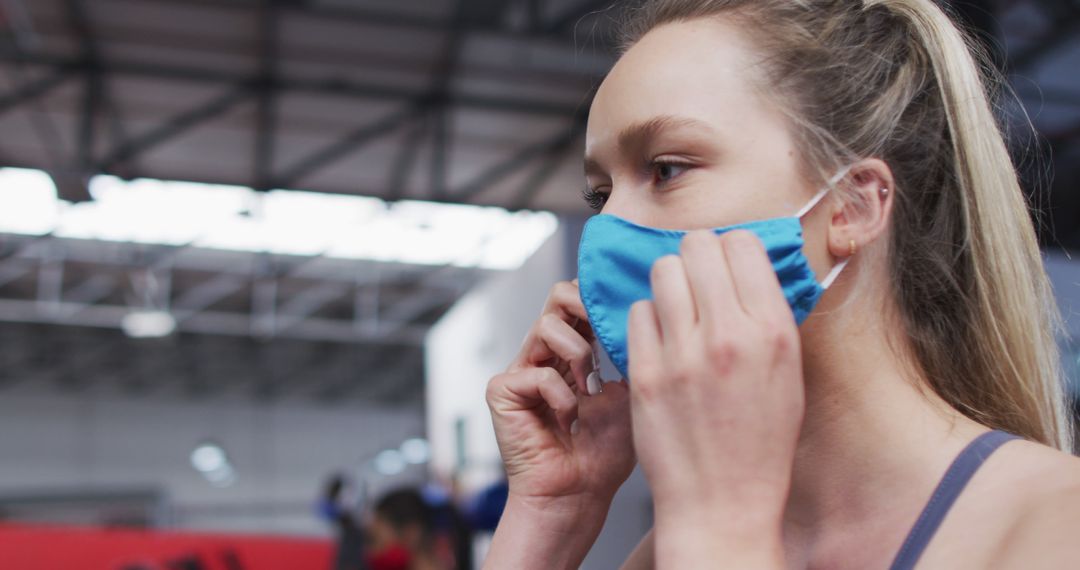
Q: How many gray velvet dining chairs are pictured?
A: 0